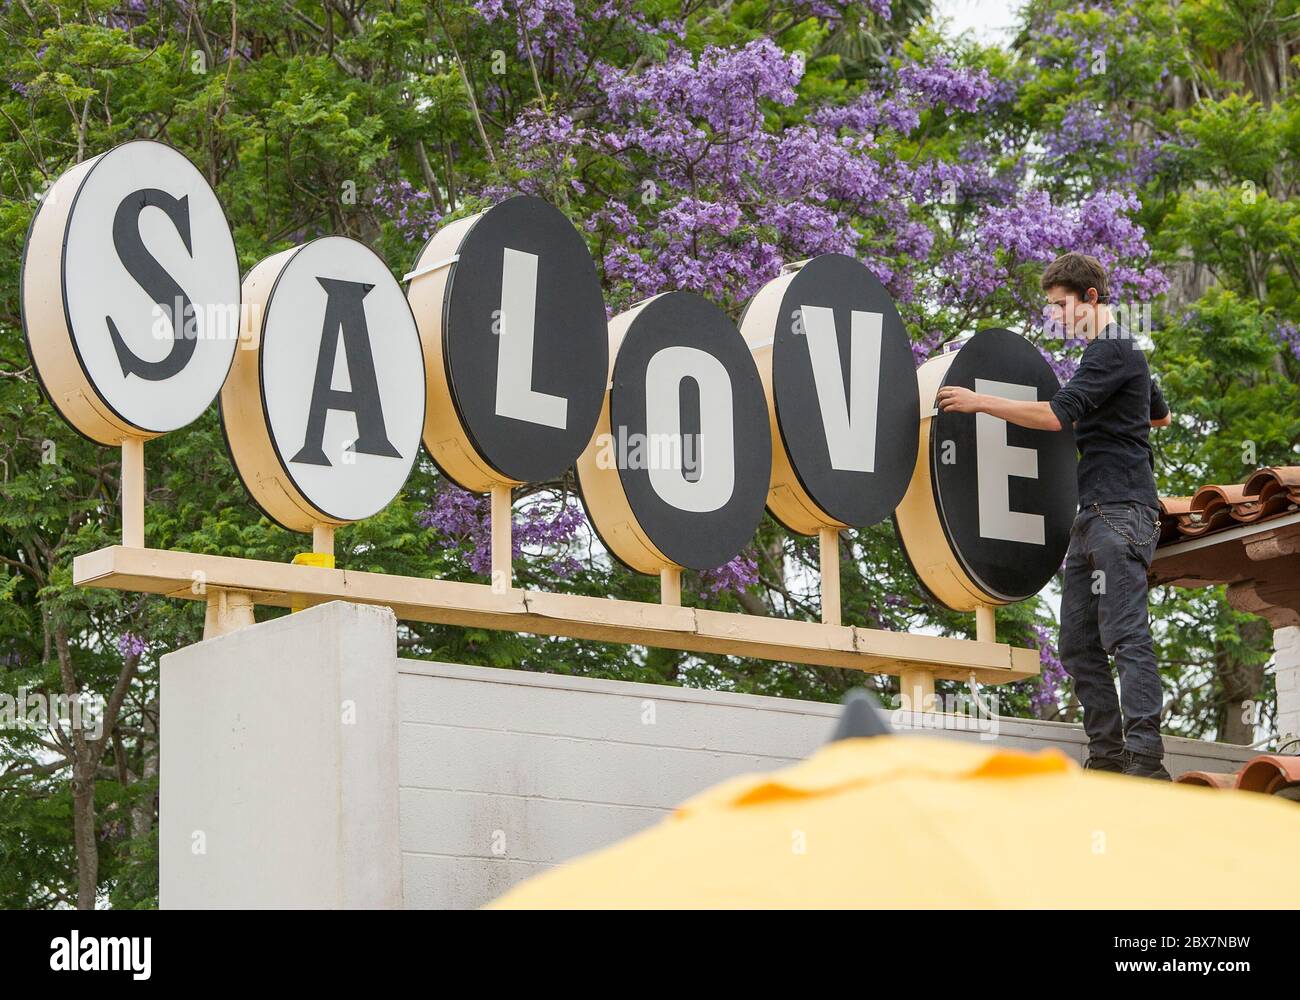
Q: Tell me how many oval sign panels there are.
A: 6